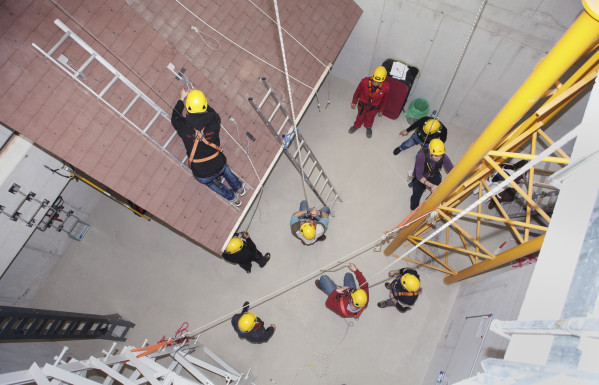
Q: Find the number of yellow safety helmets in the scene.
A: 9